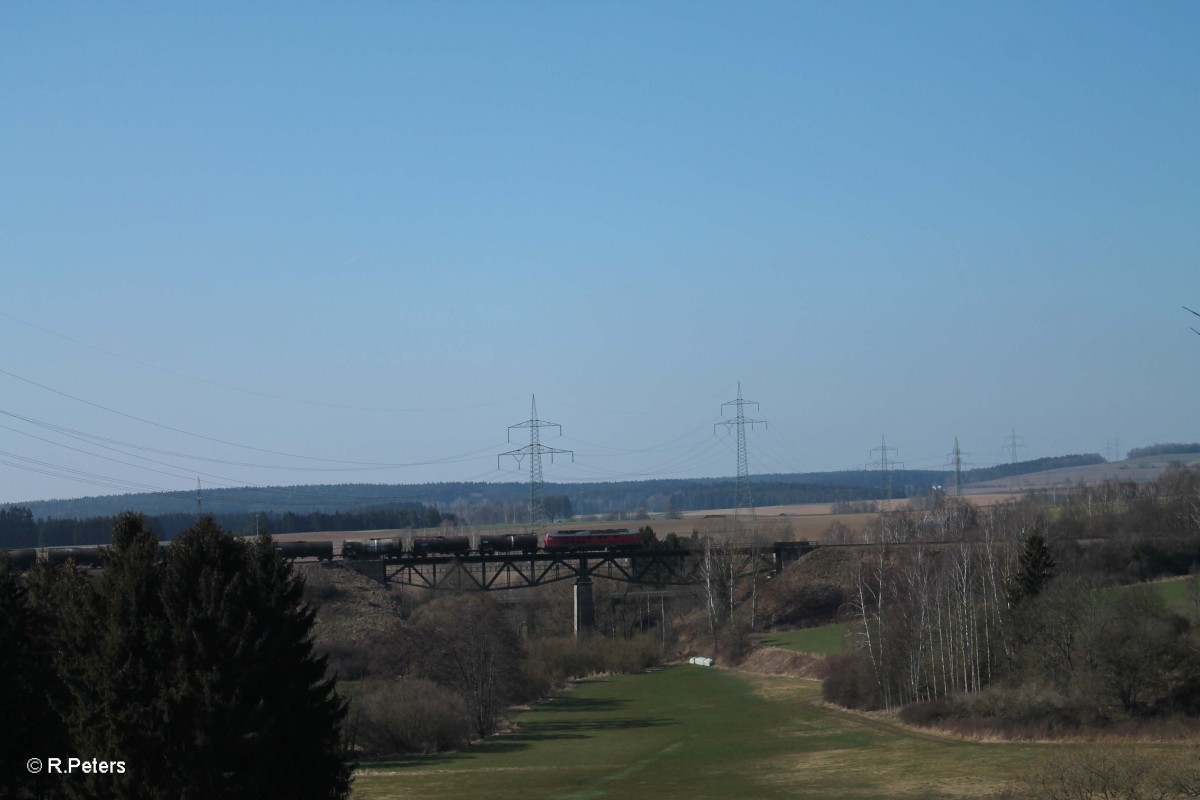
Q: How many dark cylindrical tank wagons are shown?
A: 6